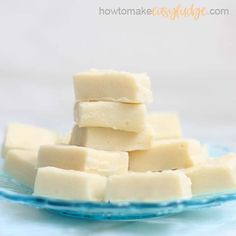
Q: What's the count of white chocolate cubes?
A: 11